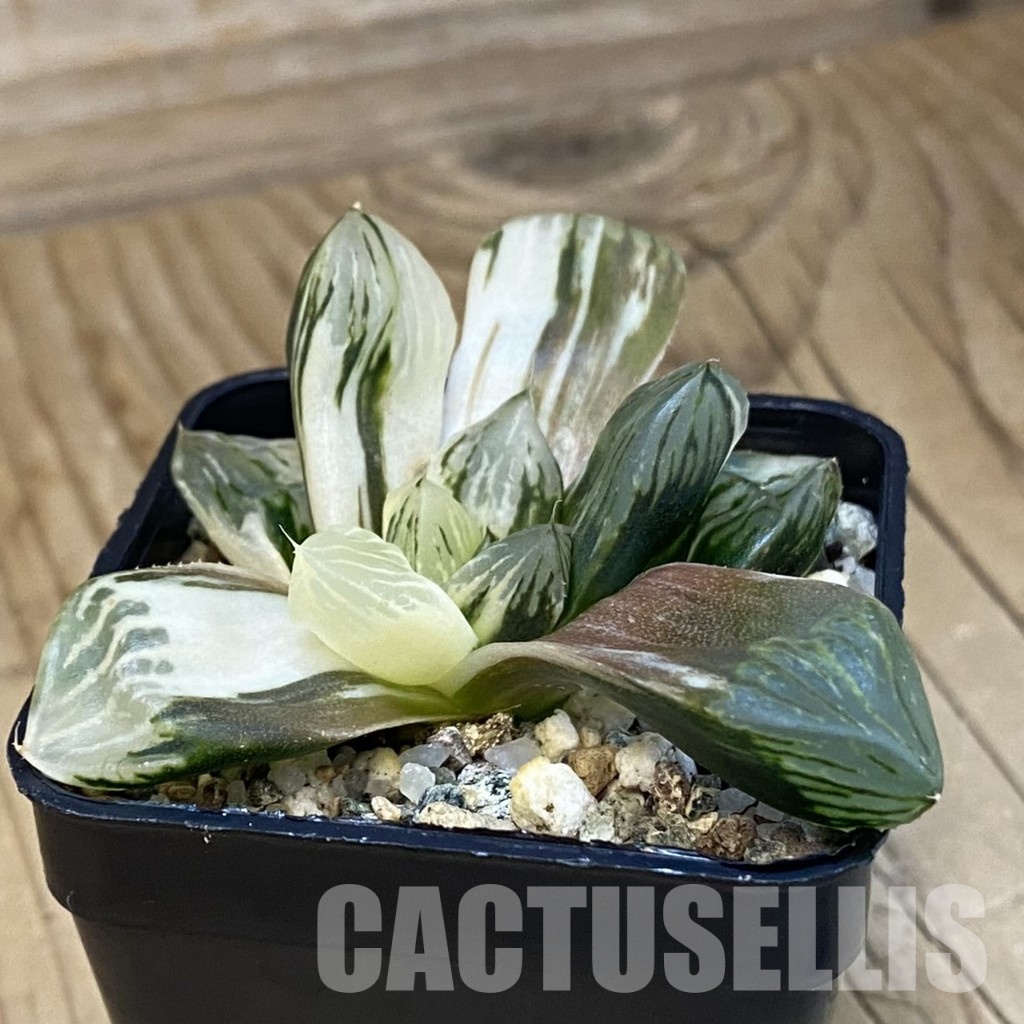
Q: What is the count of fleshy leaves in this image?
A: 11